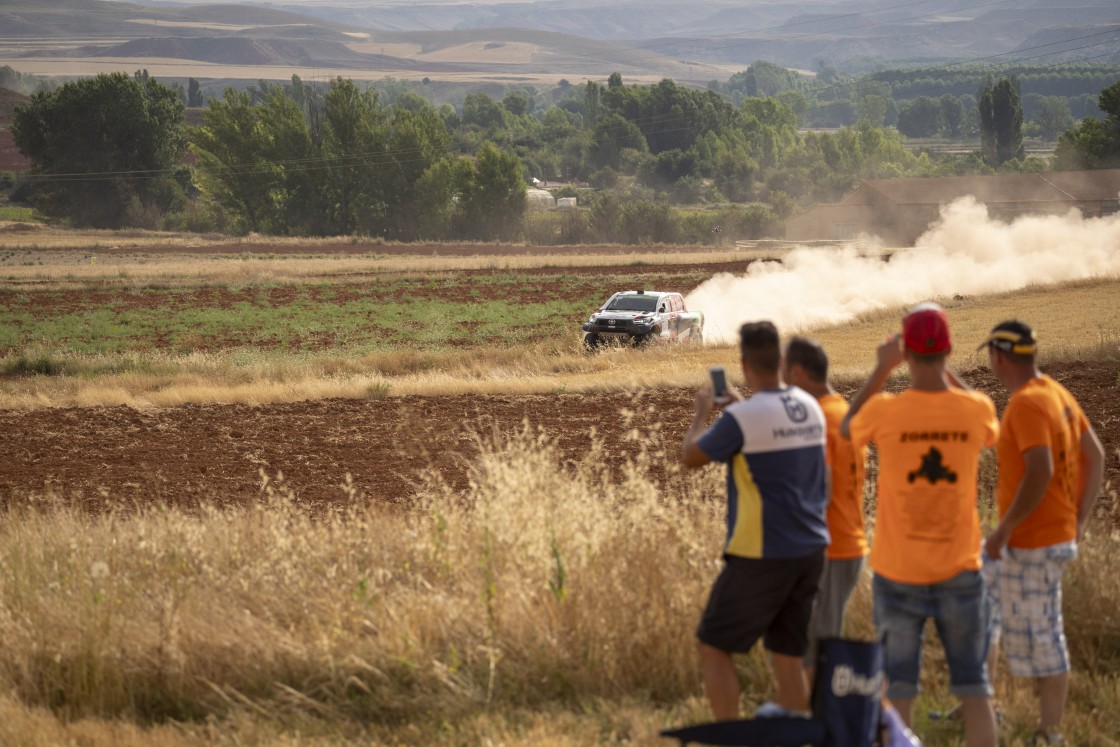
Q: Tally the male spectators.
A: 4